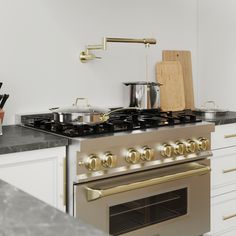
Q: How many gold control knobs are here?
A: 8